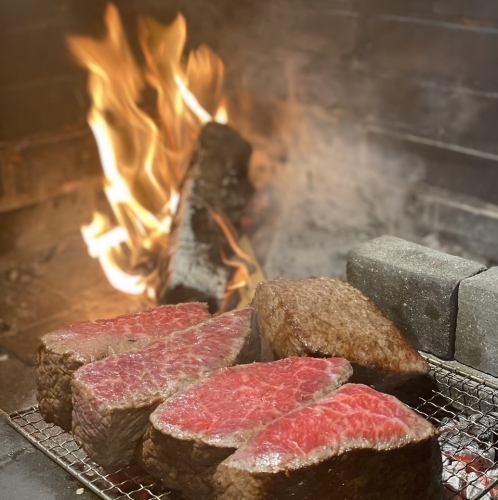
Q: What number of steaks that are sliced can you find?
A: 4